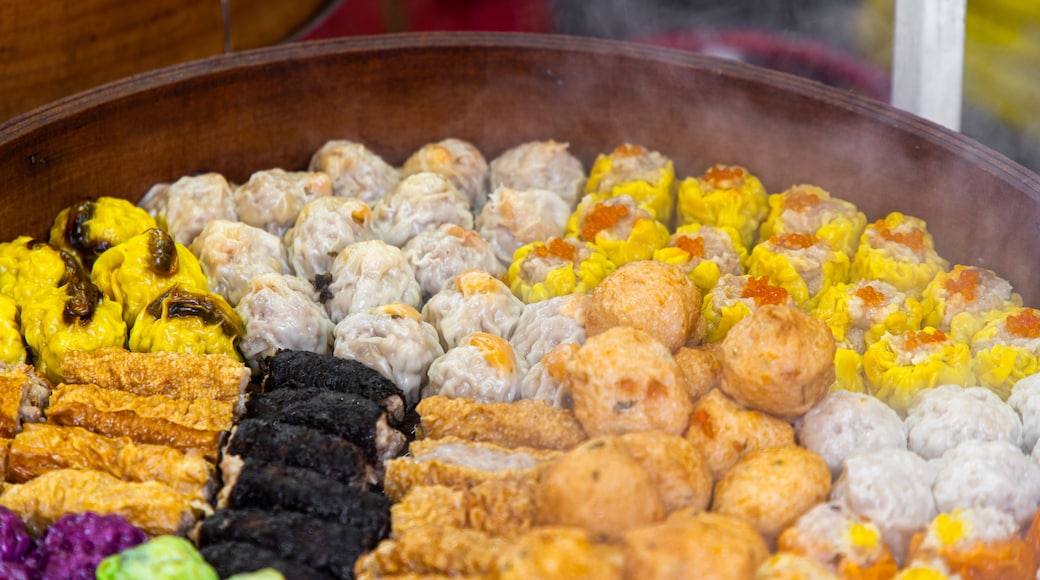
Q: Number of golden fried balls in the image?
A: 10